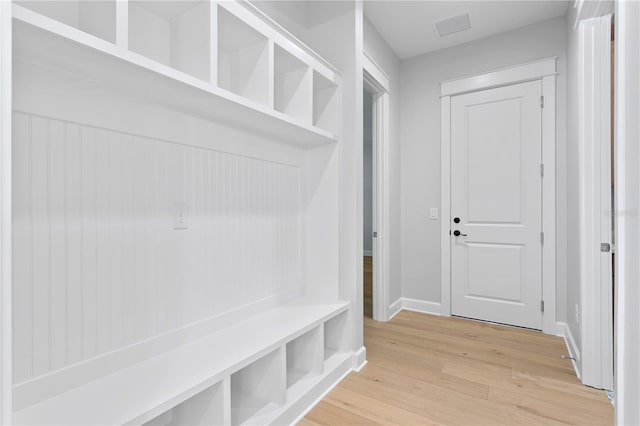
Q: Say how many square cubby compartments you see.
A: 9